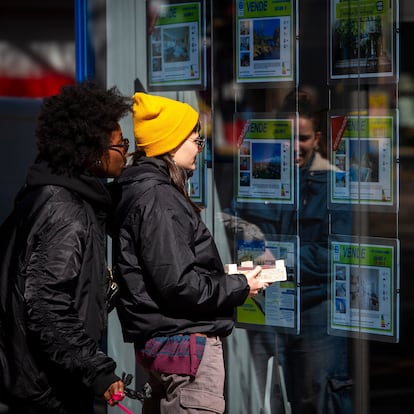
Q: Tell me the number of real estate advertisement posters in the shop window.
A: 8